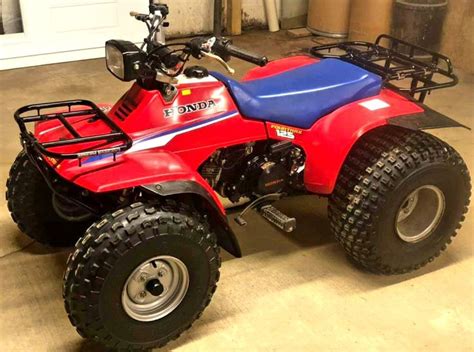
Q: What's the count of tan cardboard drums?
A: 2